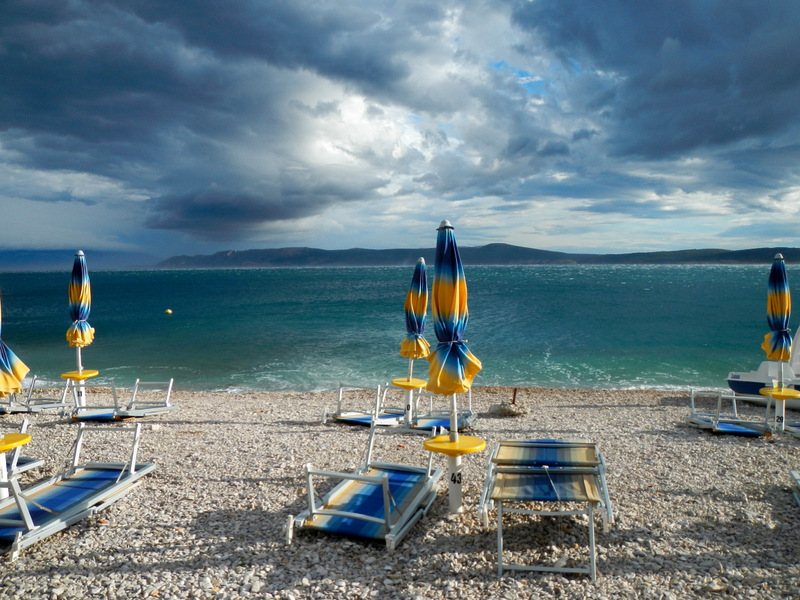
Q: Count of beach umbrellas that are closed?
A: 5